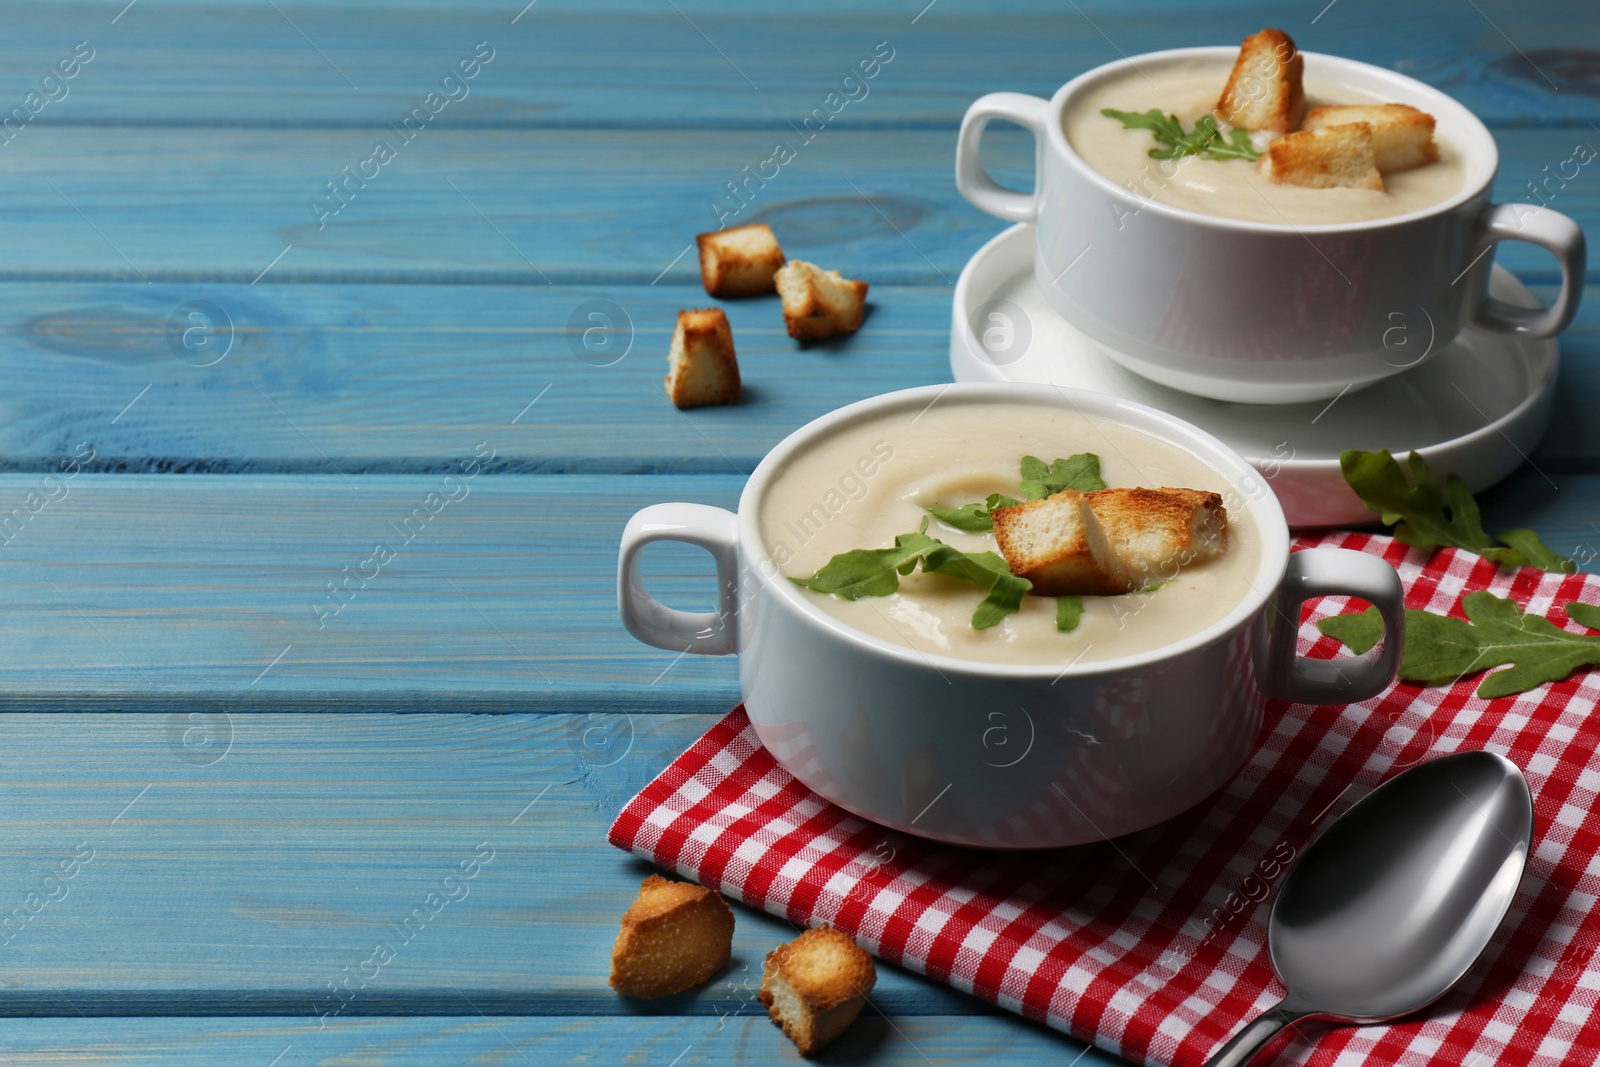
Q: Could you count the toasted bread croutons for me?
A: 10